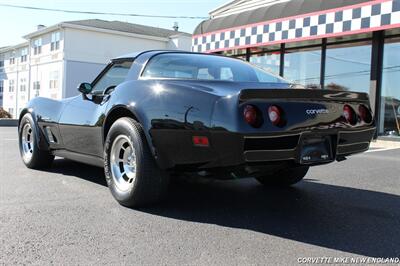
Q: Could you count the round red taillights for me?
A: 4